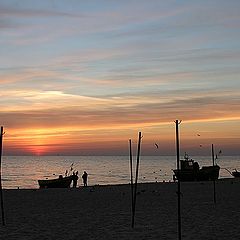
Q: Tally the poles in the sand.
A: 5